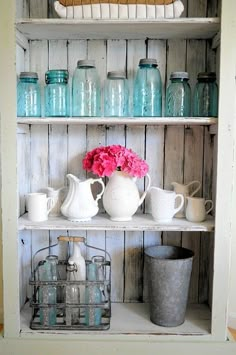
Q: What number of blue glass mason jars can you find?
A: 7